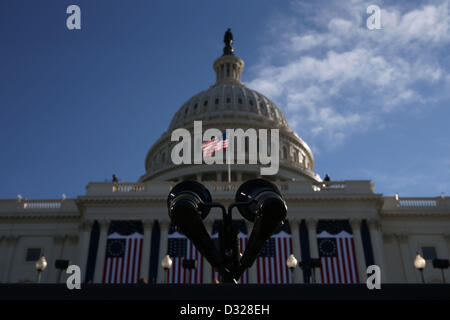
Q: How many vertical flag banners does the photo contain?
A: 5